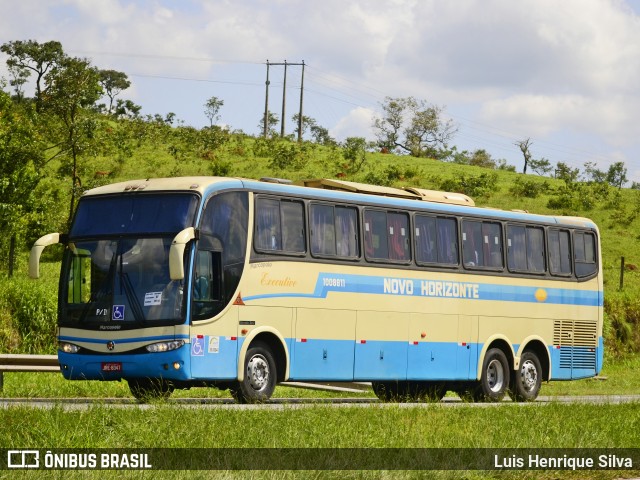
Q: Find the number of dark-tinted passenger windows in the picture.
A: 8